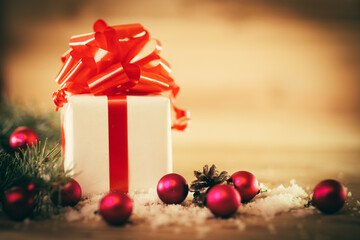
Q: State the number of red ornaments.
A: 8